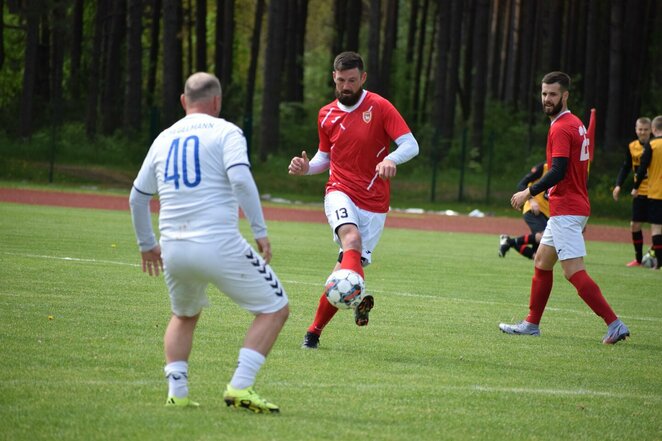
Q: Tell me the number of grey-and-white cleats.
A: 2